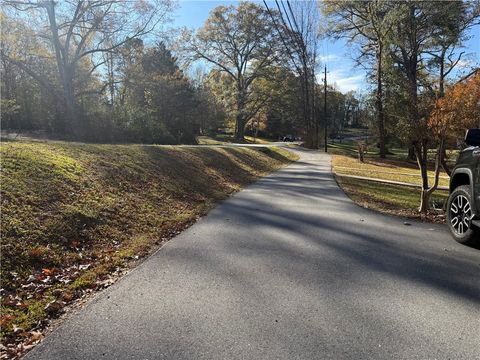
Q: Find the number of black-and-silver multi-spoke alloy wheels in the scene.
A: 1